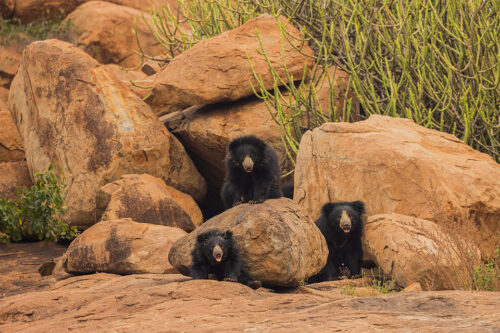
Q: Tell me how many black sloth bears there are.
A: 3